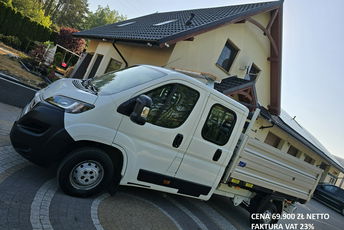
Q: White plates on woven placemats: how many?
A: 0